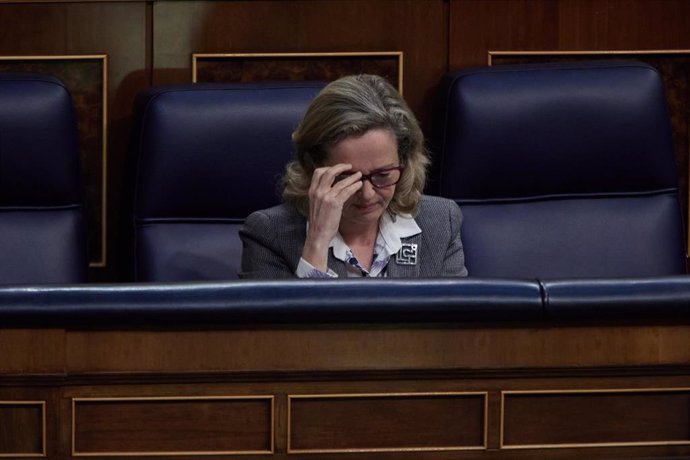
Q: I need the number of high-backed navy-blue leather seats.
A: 3